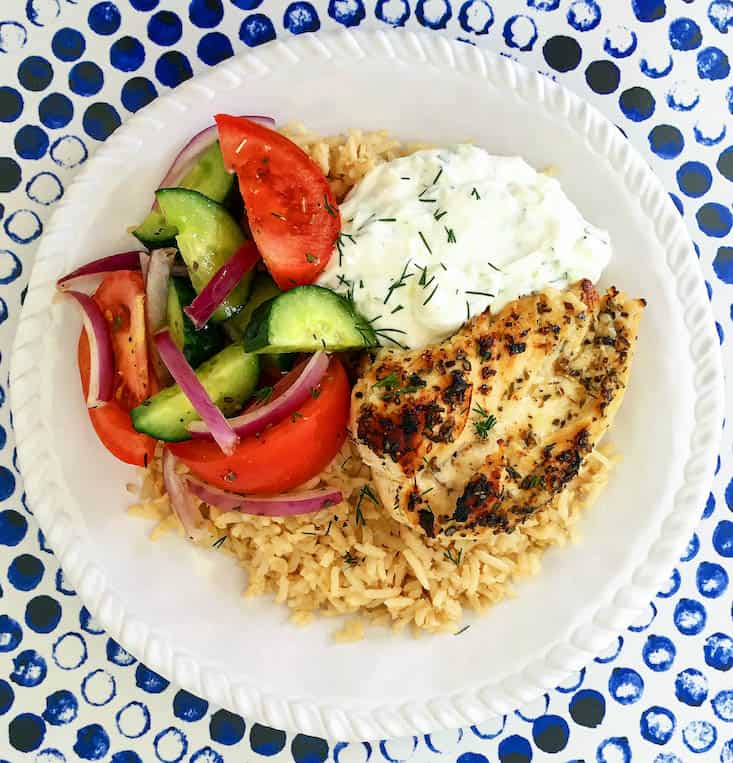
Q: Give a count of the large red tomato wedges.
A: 3